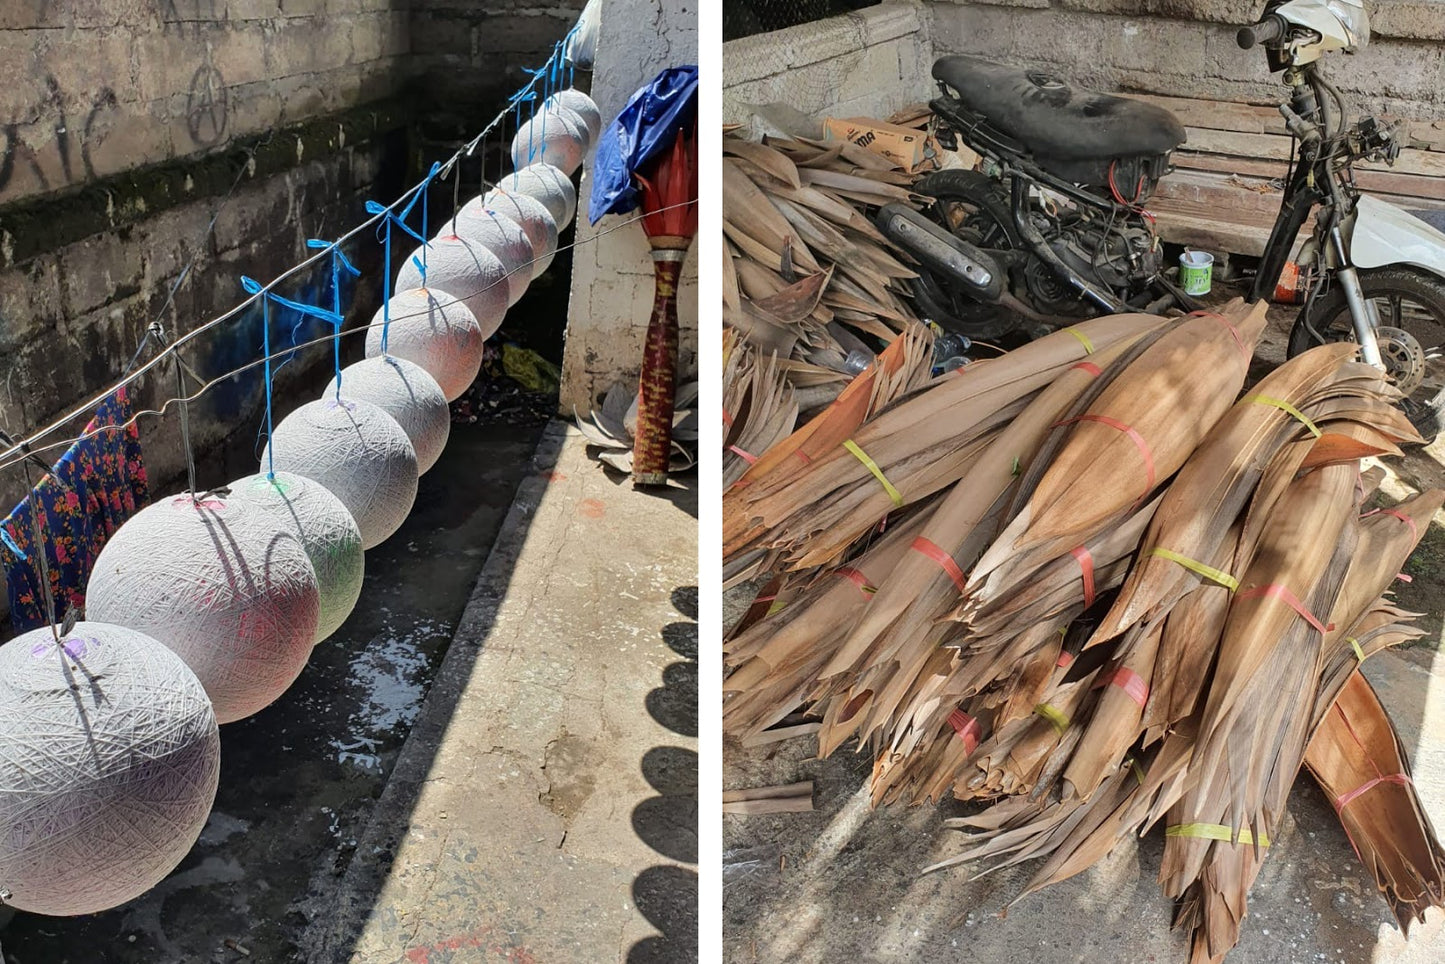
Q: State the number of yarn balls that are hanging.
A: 14